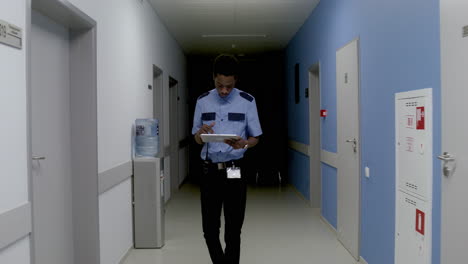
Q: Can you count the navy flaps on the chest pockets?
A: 2